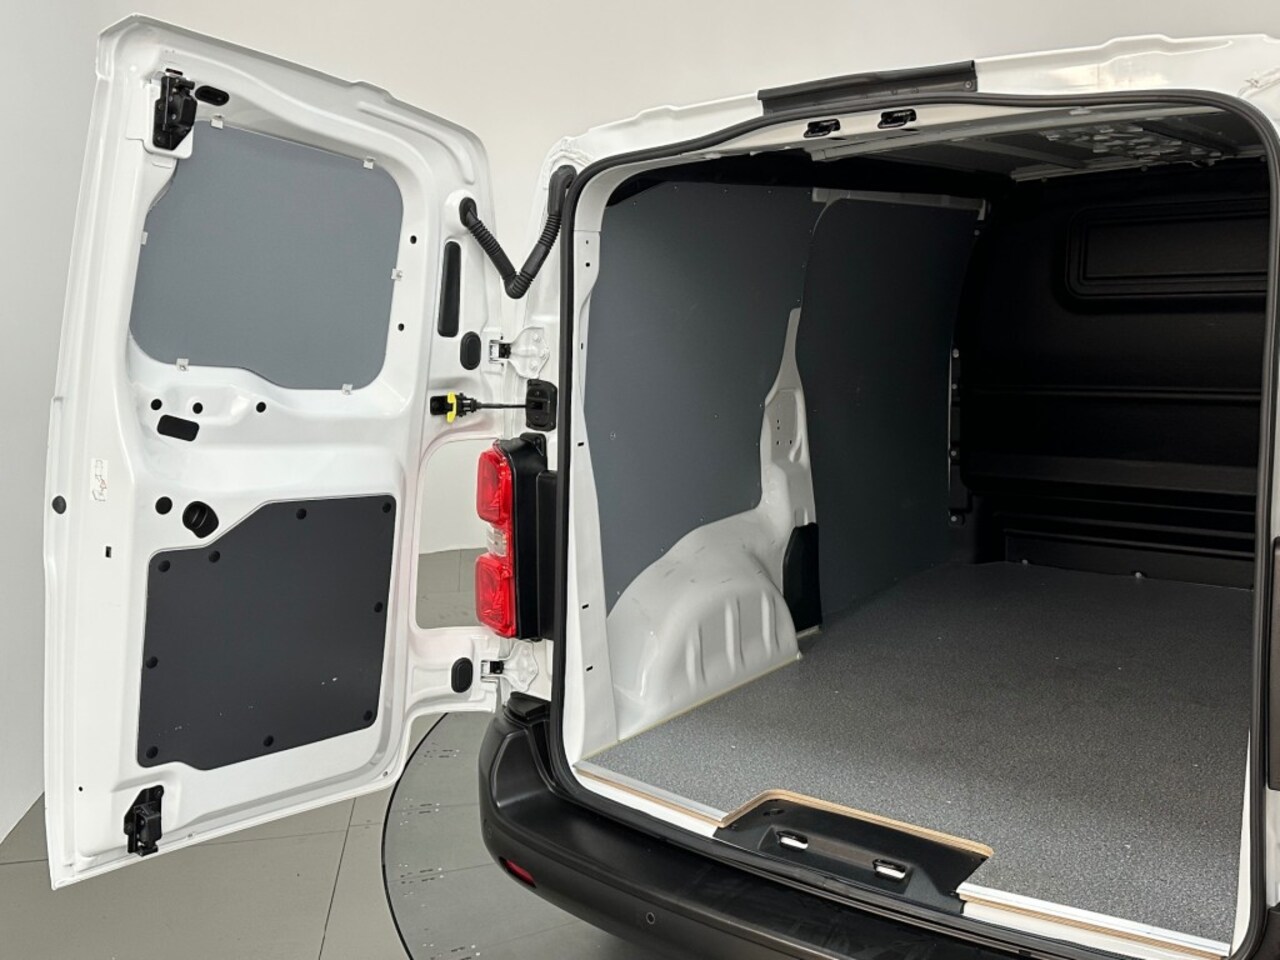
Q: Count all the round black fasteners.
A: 9